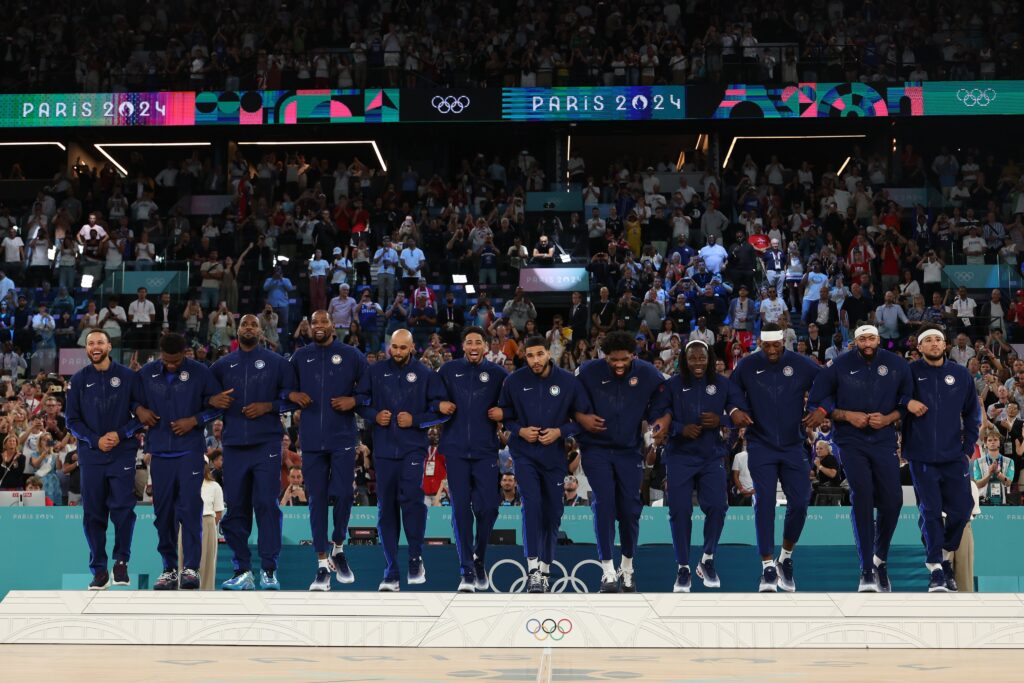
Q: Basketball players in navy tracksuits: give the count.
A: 12